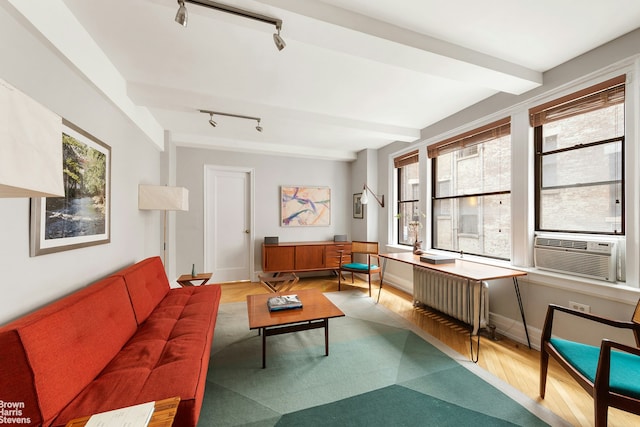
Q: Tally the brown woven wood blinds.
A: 3